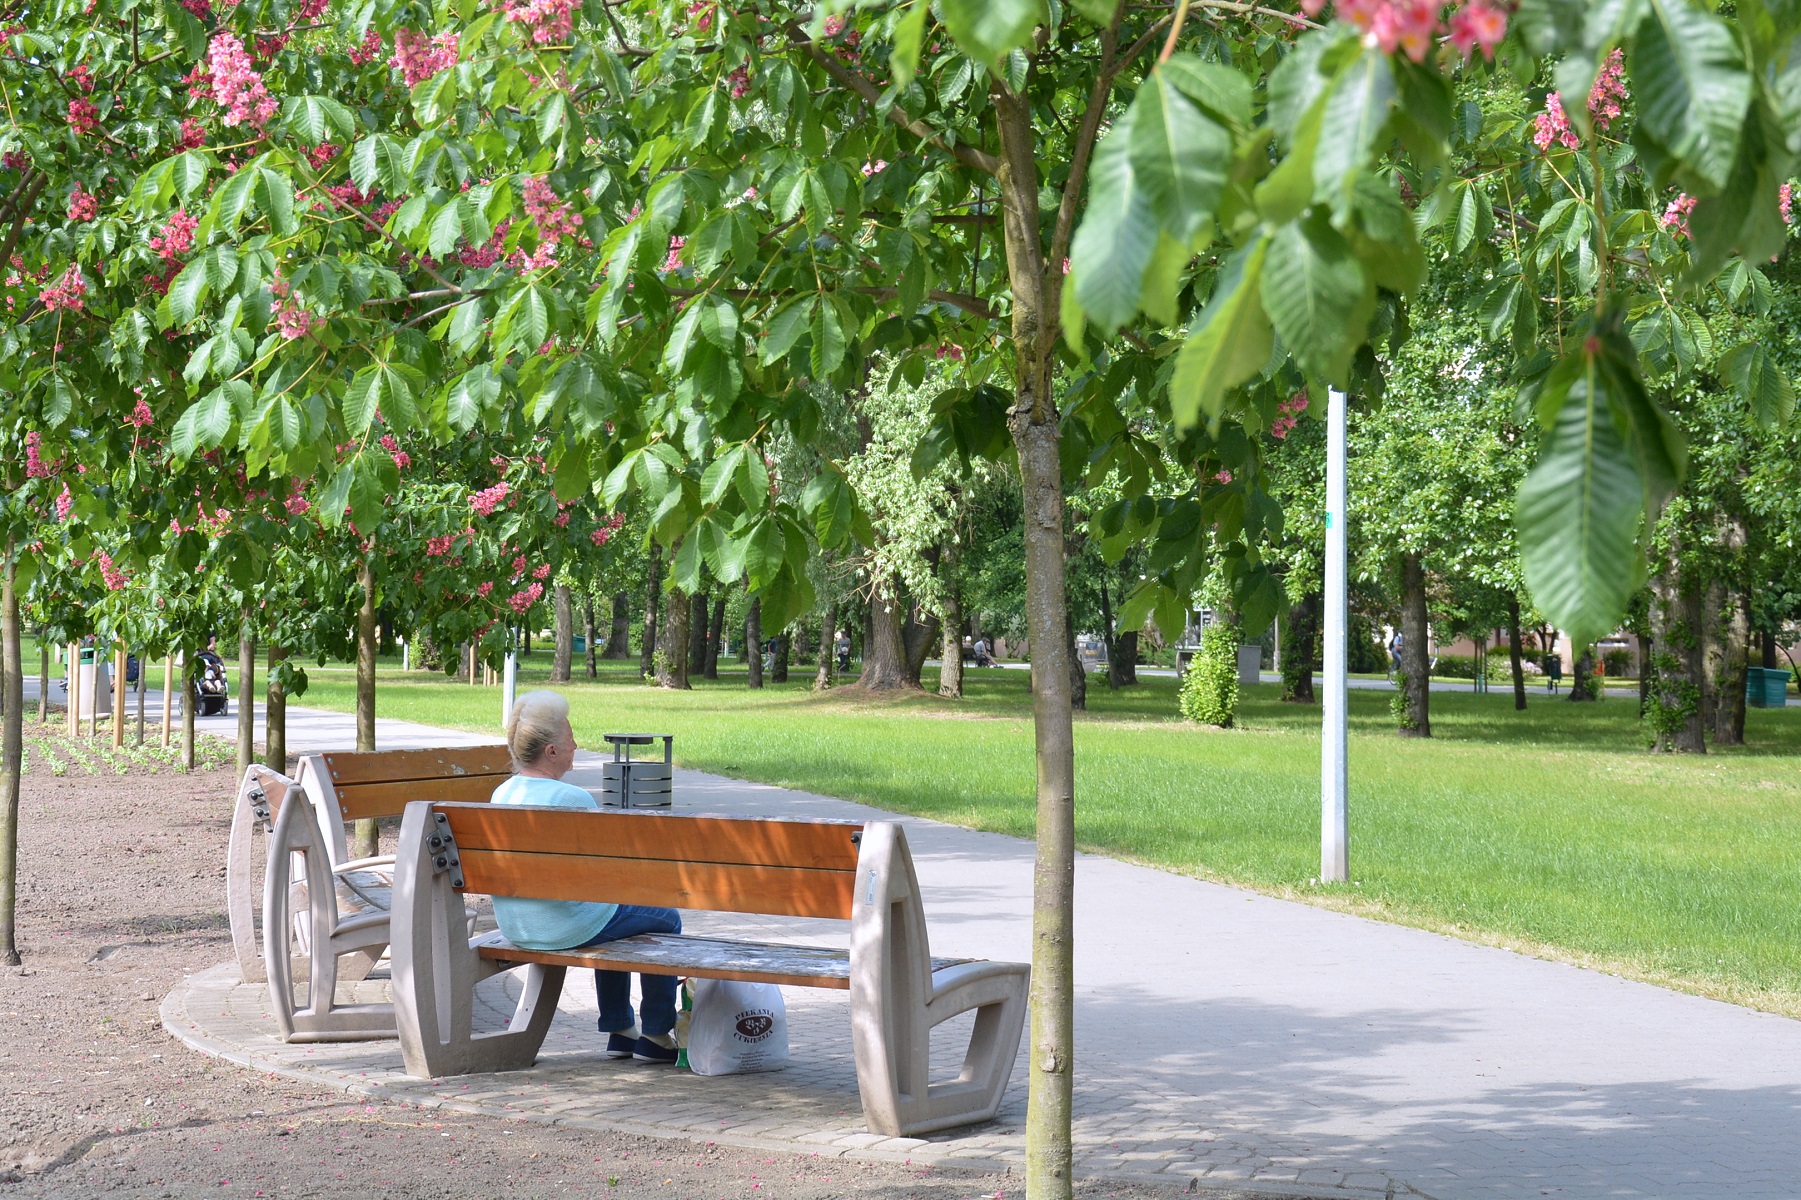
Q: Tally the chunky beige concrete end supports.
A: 5